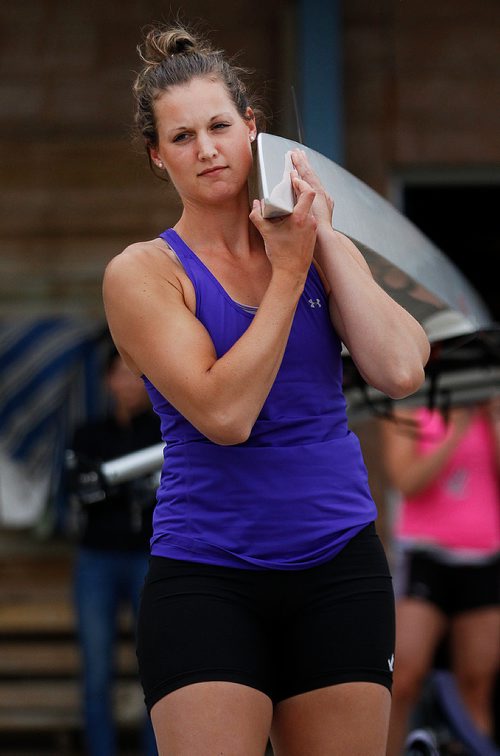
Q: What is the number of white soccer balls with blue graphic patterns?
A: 0